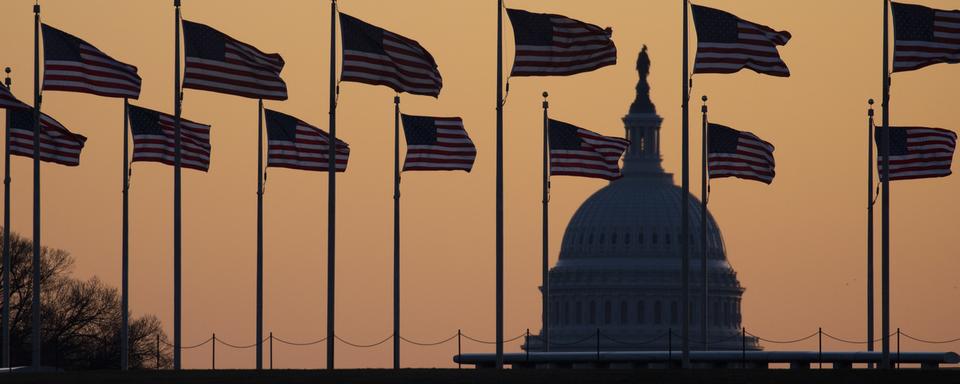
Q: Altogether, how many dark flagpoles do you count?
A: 13